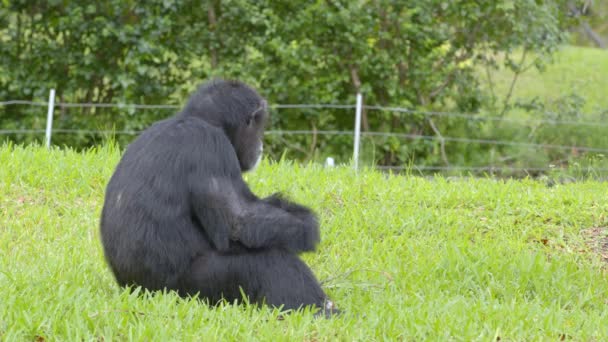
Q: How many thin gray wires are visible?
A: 3